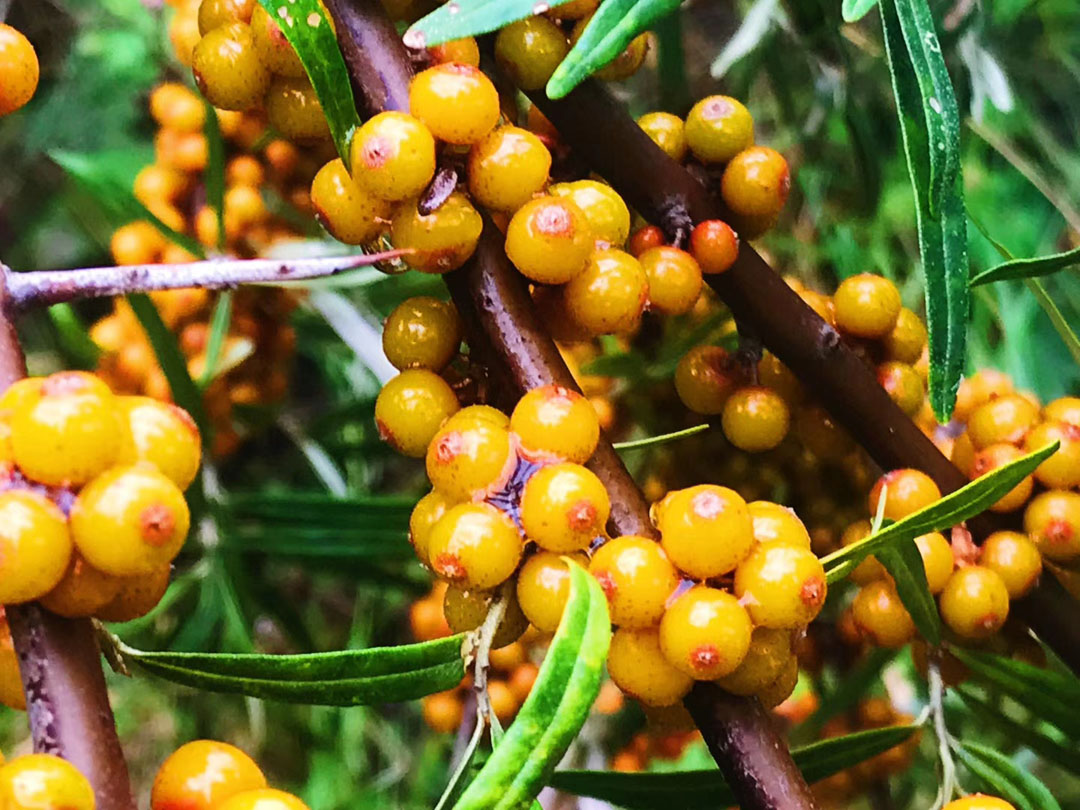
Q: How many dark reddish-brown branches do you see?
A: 3